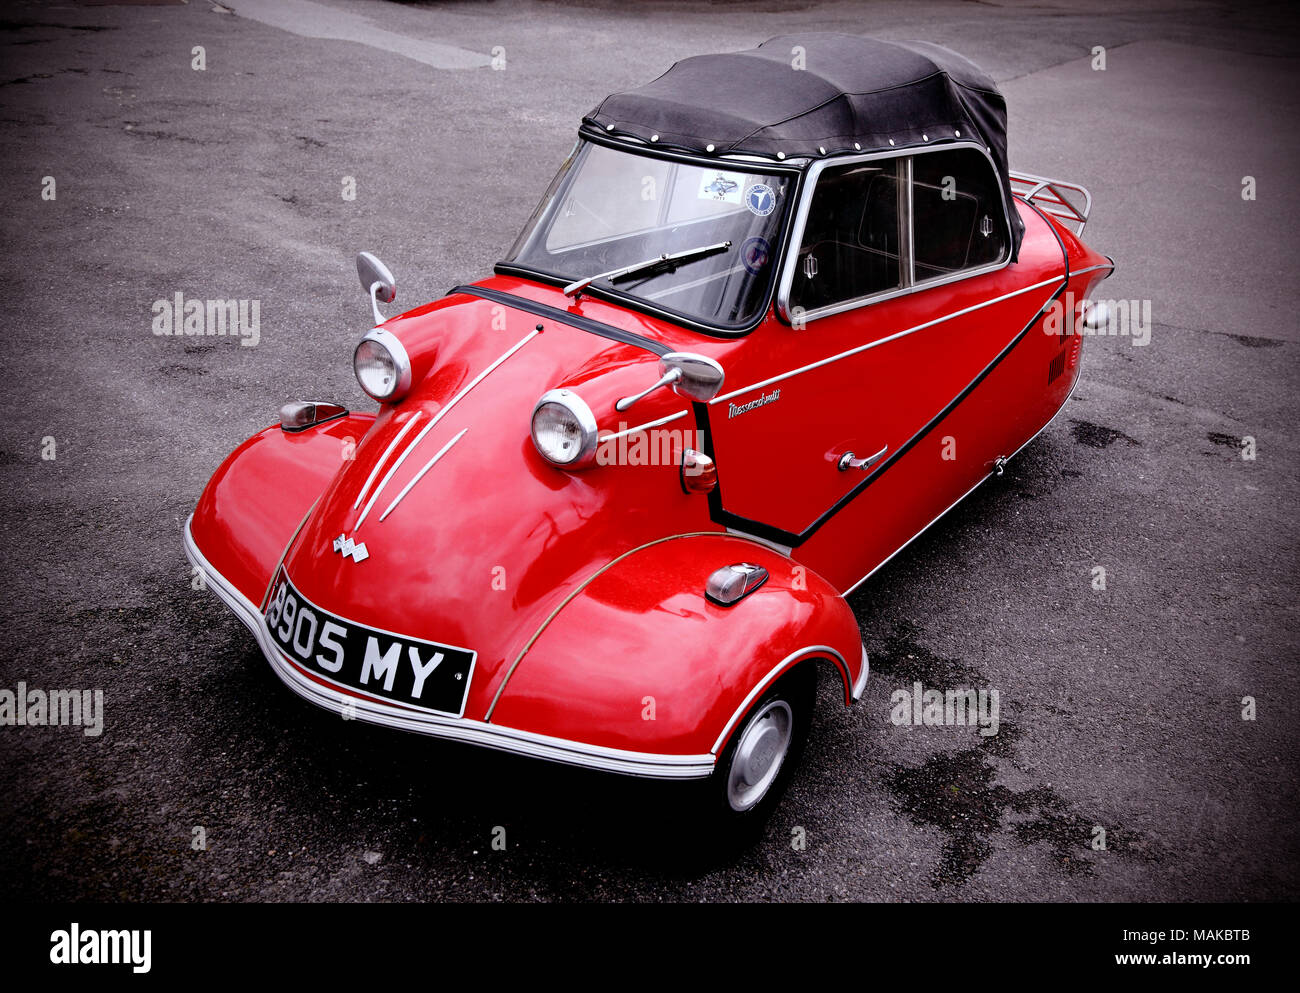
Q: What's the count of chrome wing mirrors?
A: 2